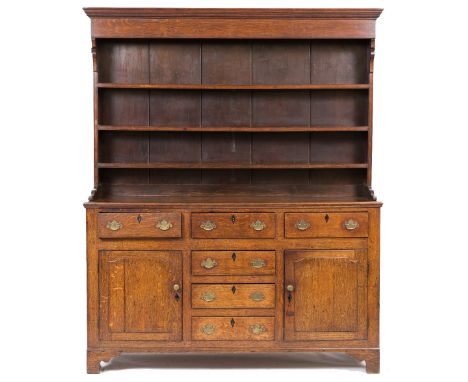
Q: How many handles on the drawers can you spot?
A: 12